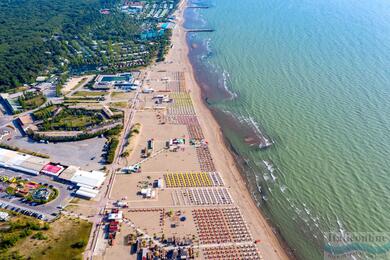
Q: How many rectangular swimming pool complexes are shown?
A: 1